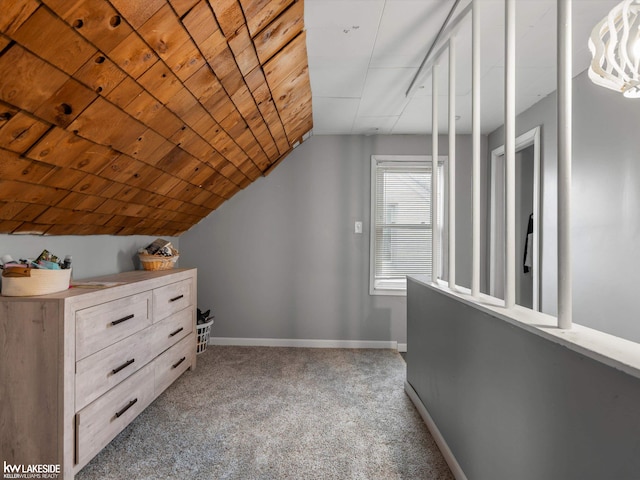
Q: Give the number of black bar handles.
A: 6